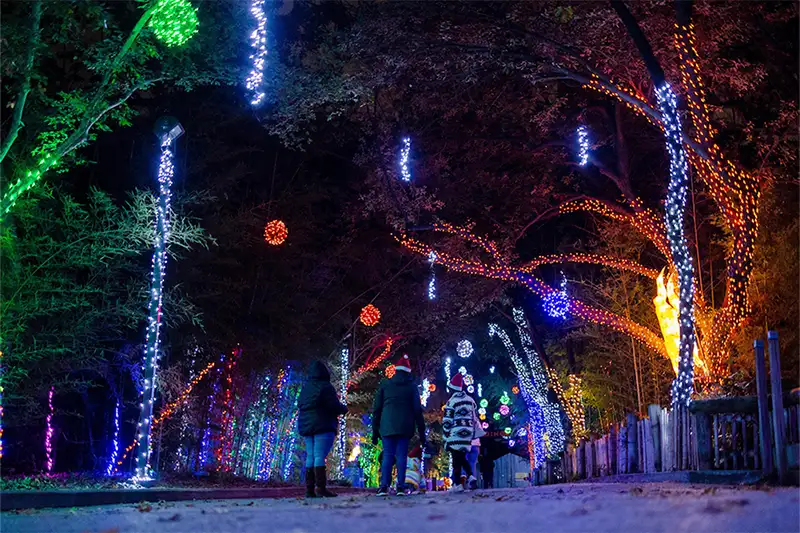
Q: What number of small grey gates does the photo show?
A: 1